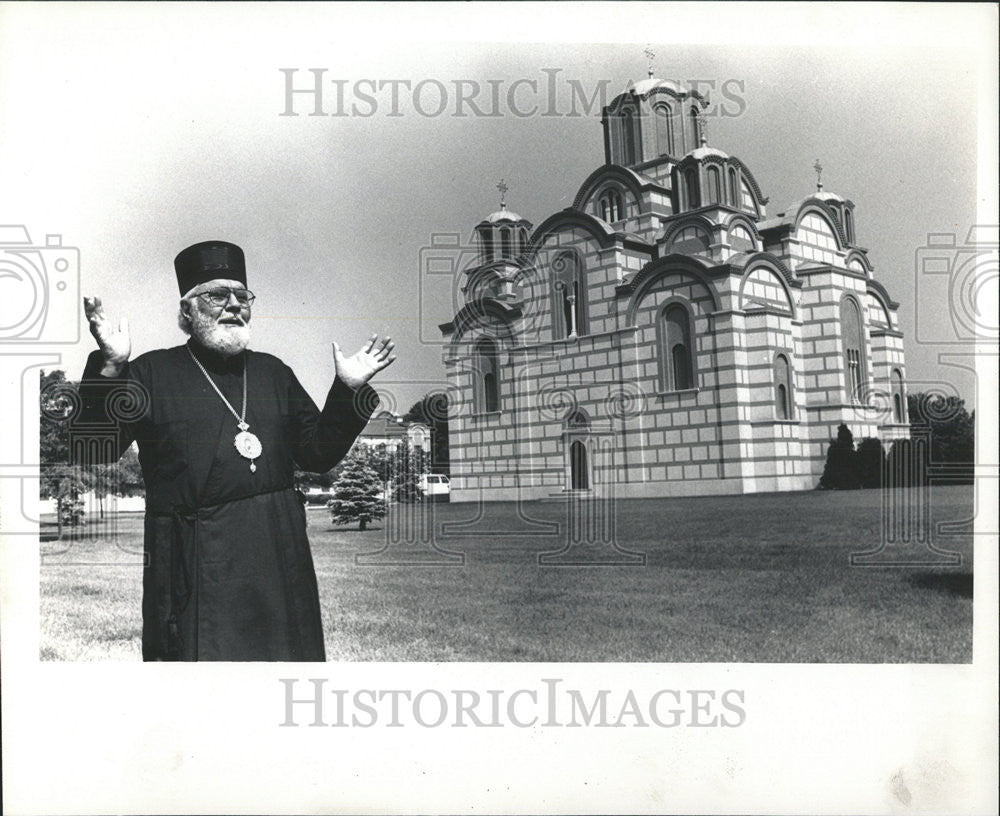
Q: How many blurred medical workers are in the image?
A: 0